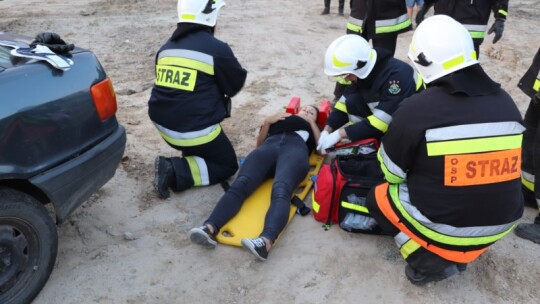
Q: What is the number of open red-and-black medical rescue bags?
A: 1